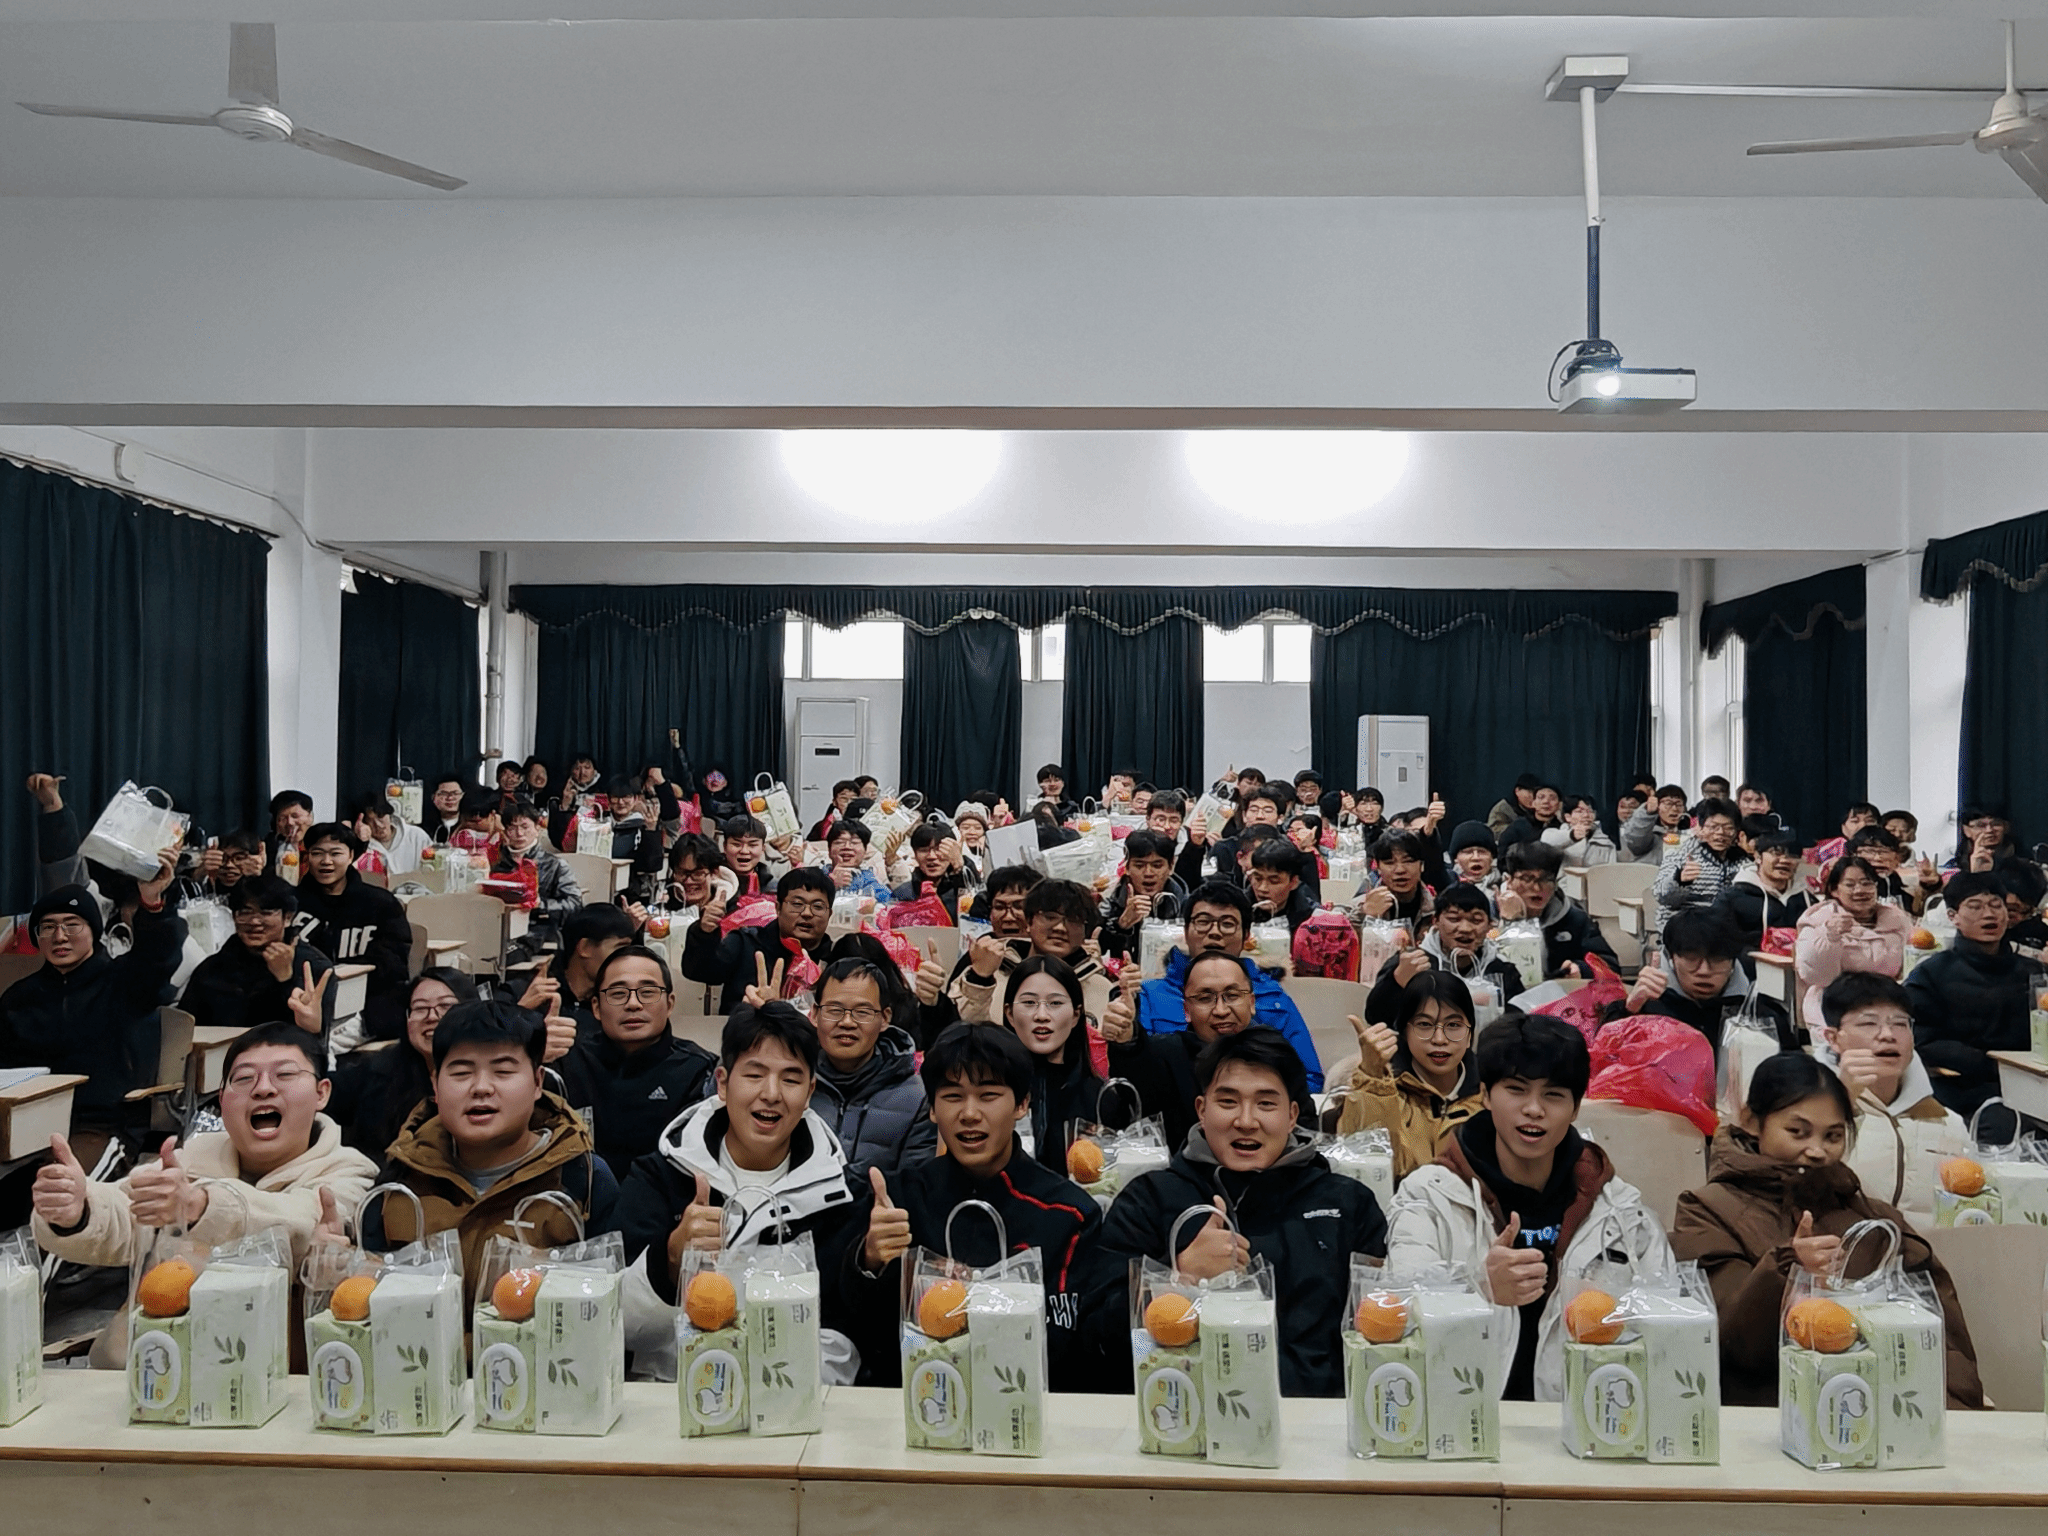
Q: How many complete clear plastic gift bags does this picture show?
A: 9